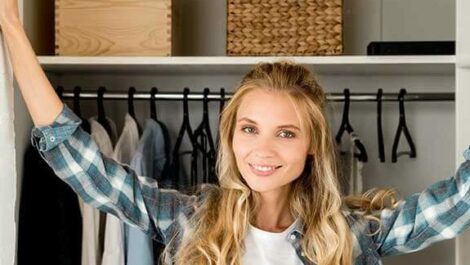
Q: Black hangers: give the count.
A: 11